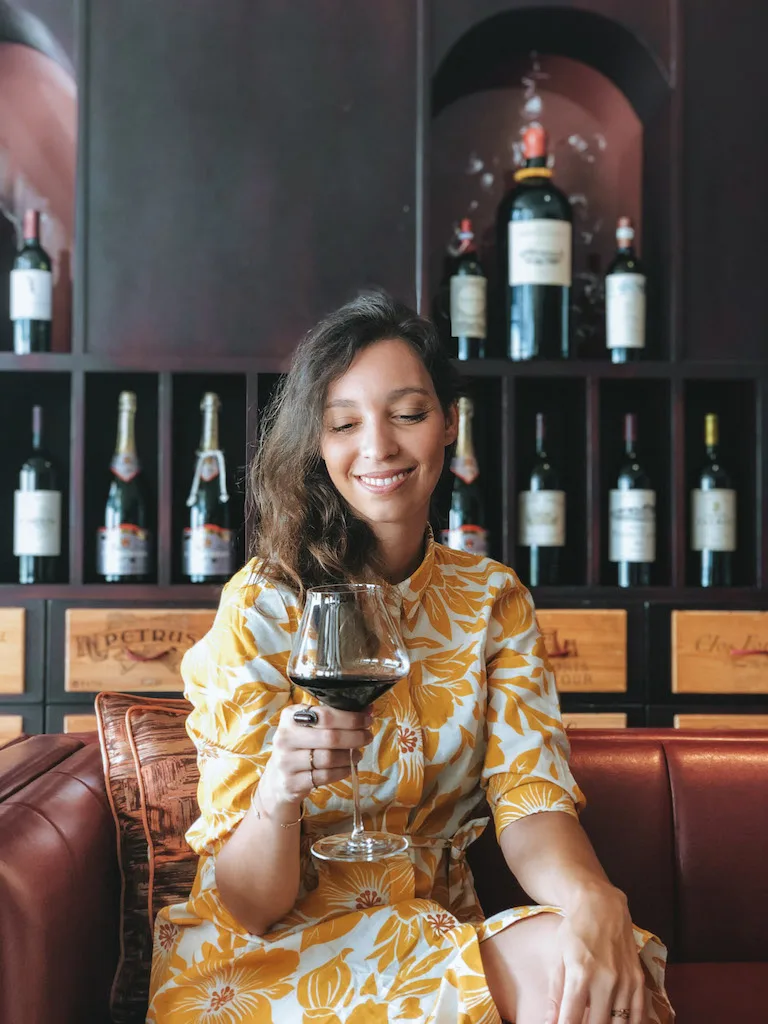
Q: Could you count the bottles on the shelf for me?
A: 11